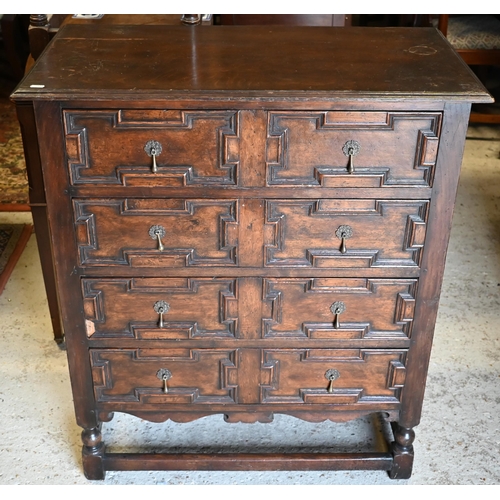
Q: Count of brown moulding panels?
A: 8